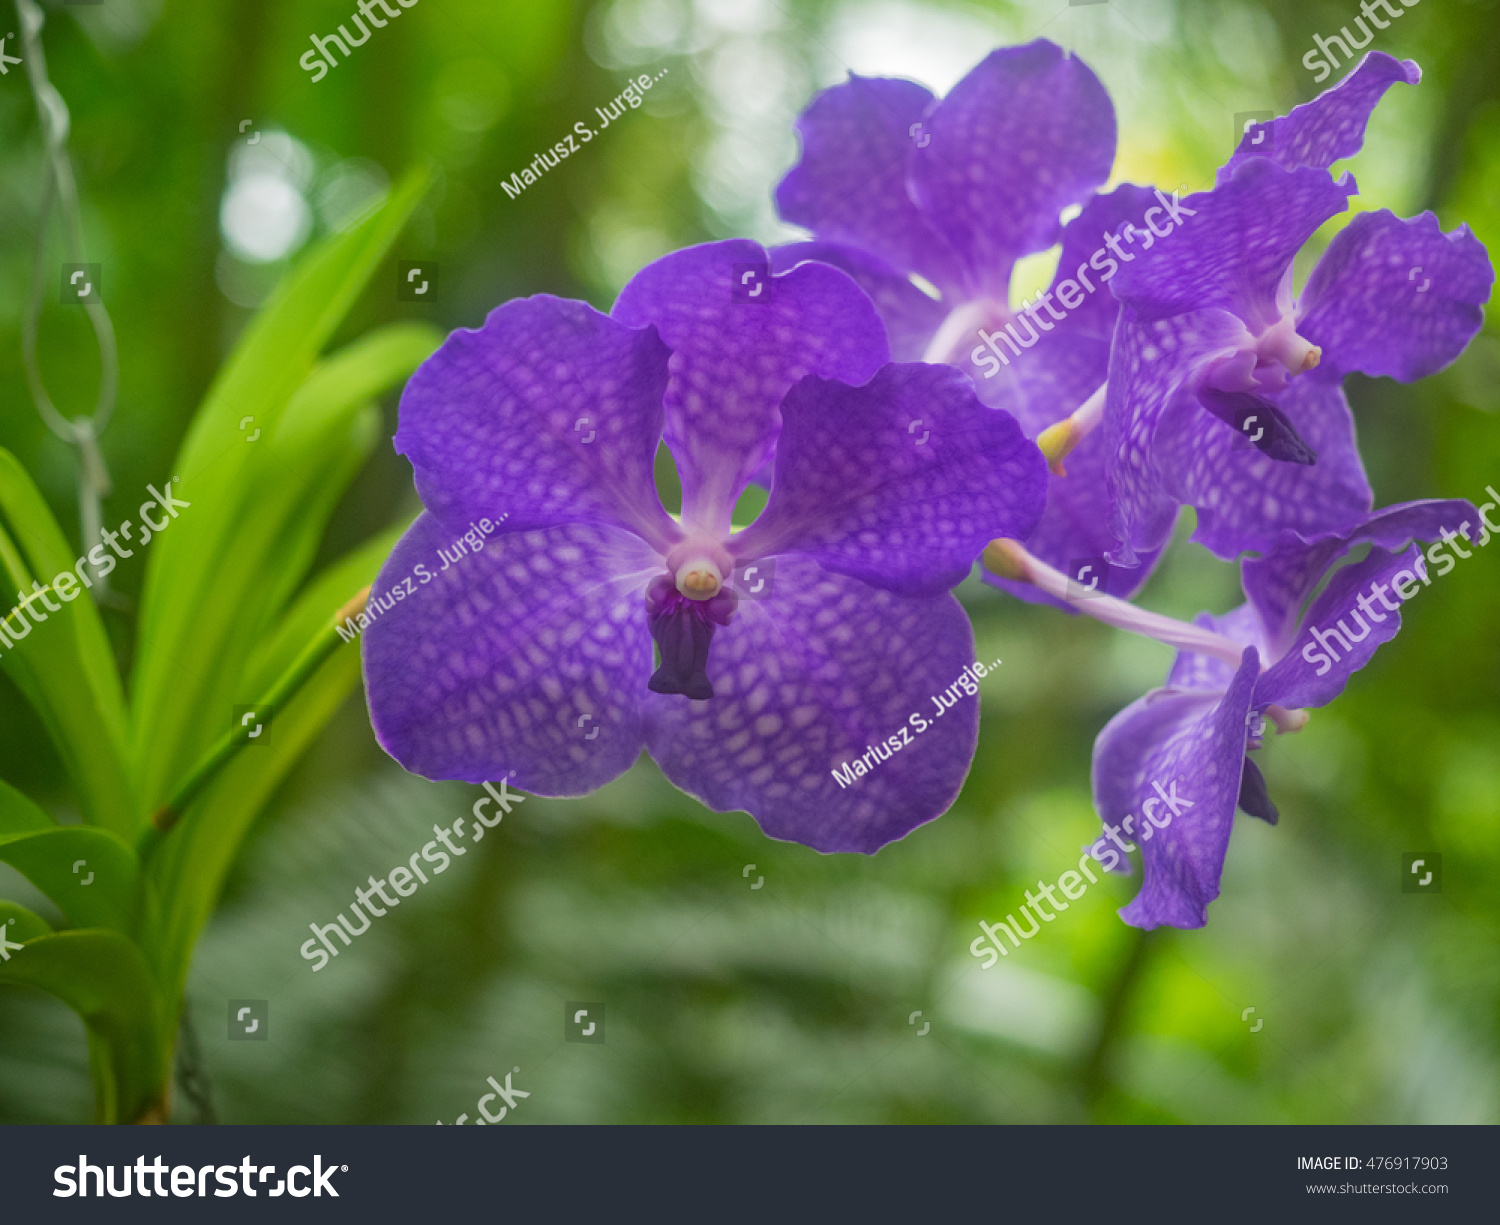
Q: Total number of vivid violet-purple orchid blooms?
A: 4